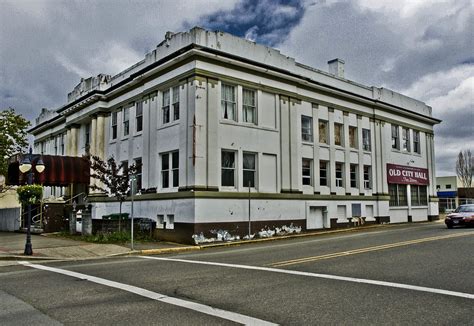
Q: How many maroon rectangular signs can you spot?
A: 1